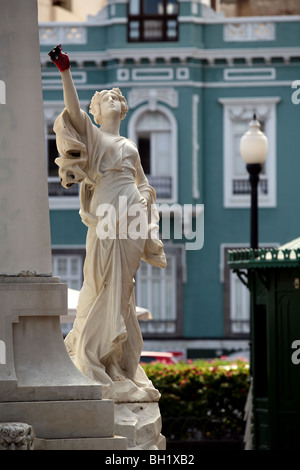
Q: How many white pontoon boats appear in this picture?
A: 0